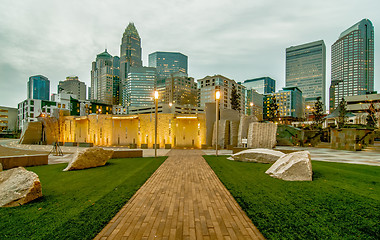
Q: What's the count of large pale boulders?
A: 4